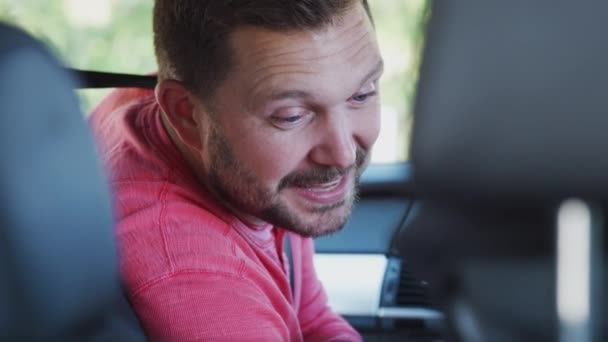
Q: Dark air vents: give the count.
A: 1